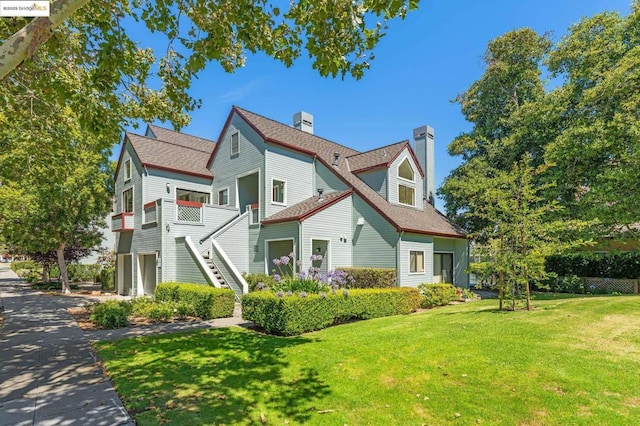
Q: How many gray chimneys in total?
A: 2